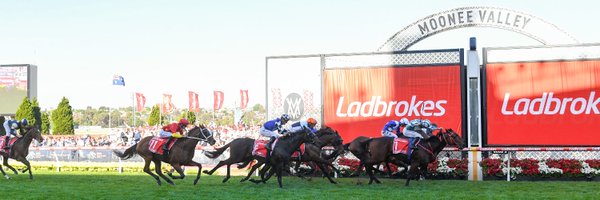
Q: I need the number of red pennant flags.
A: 5